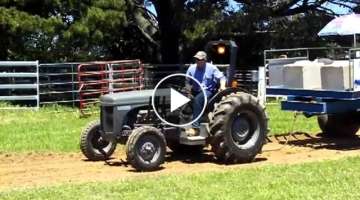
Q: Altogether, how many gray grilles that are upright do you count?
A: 1